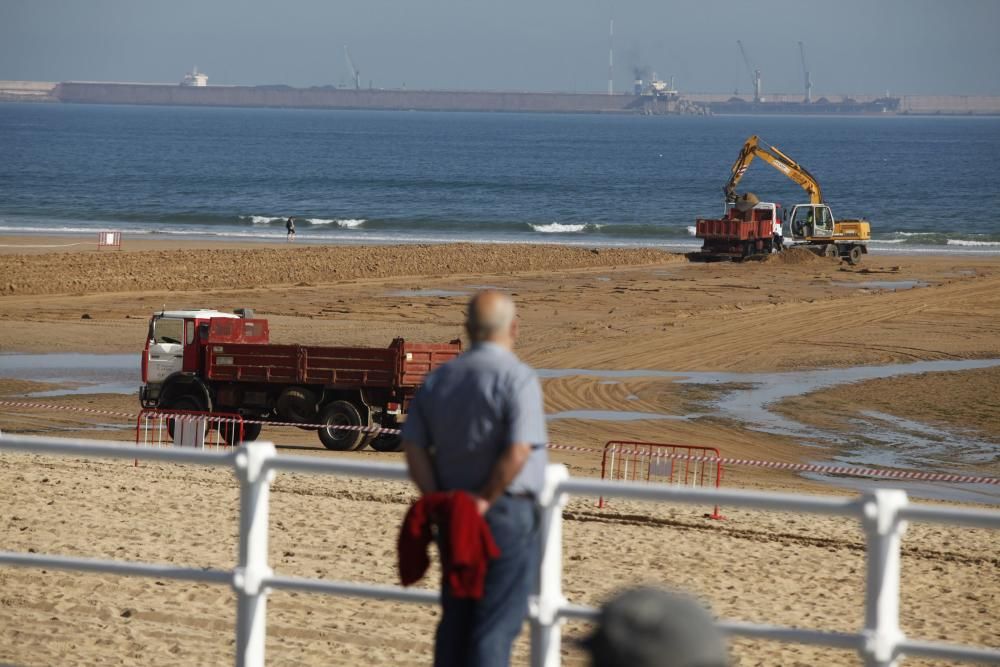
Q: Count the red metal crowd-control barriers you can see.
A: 3